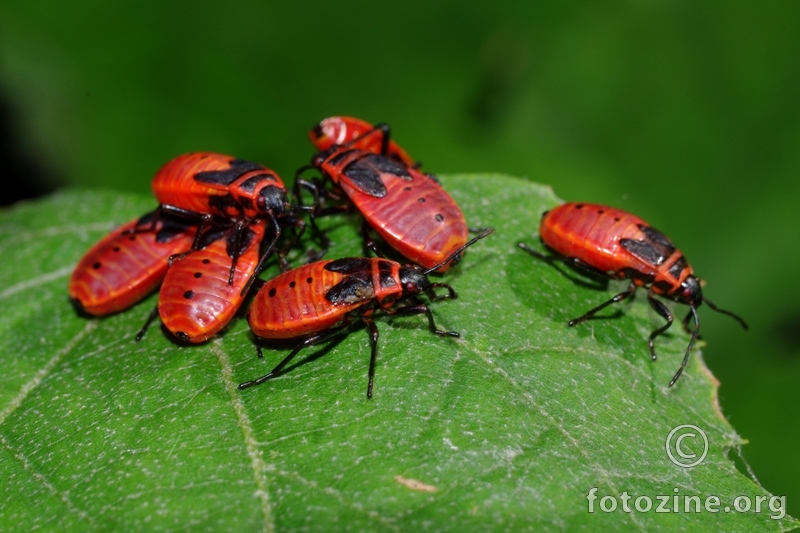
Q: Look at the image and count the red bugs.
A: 7